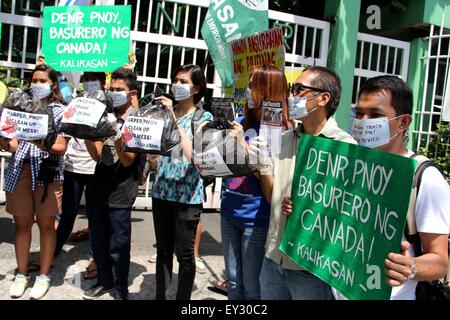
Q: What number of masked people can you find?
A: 7